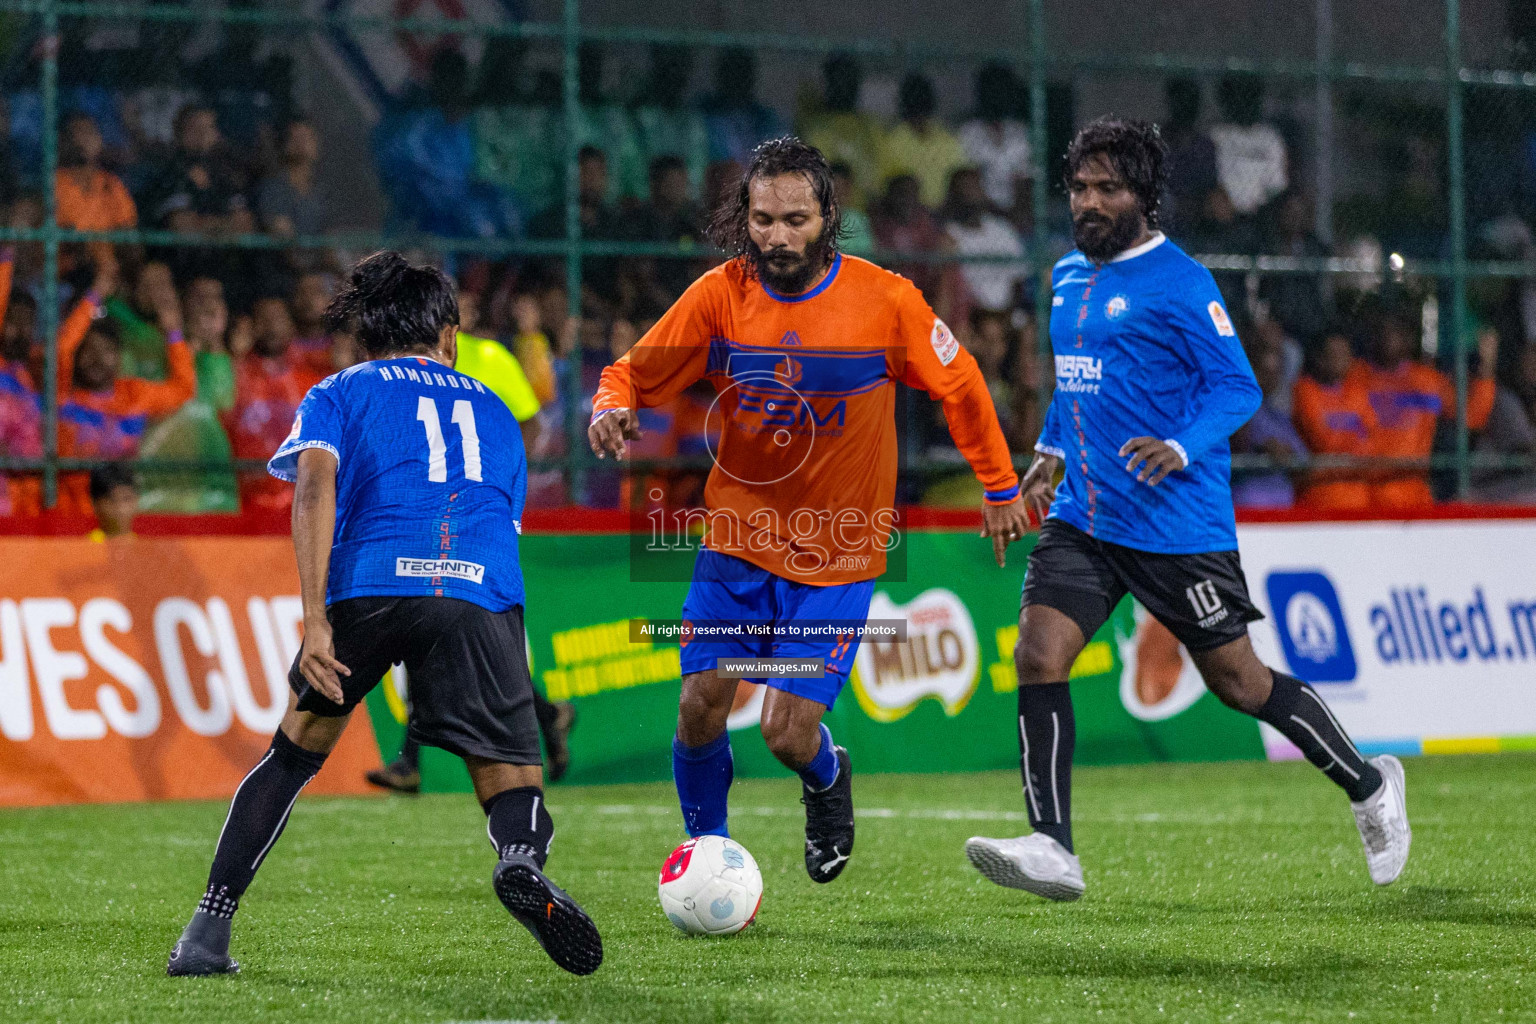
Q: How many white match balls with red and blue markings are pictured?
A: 1